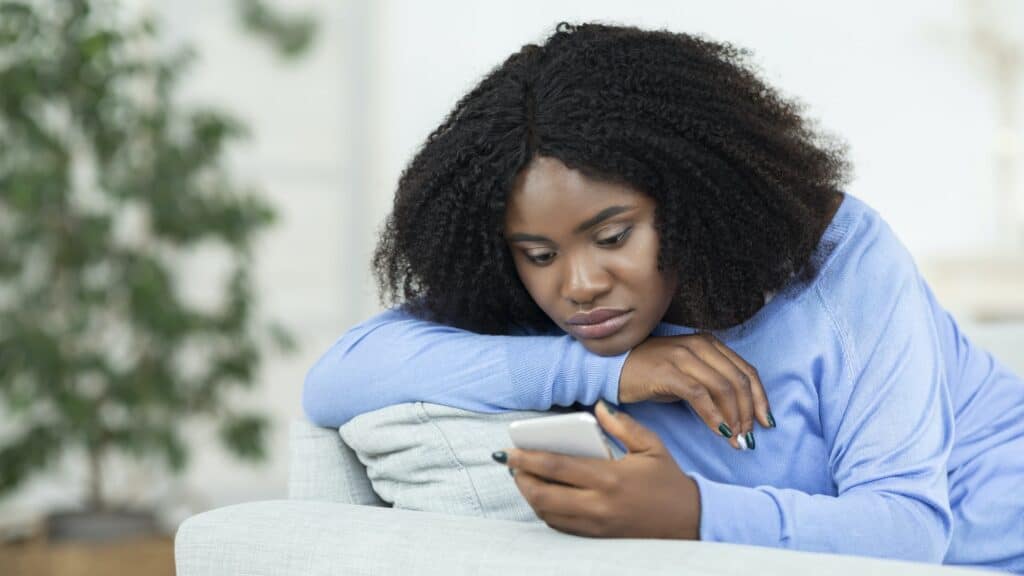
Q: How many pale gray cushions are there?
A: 1